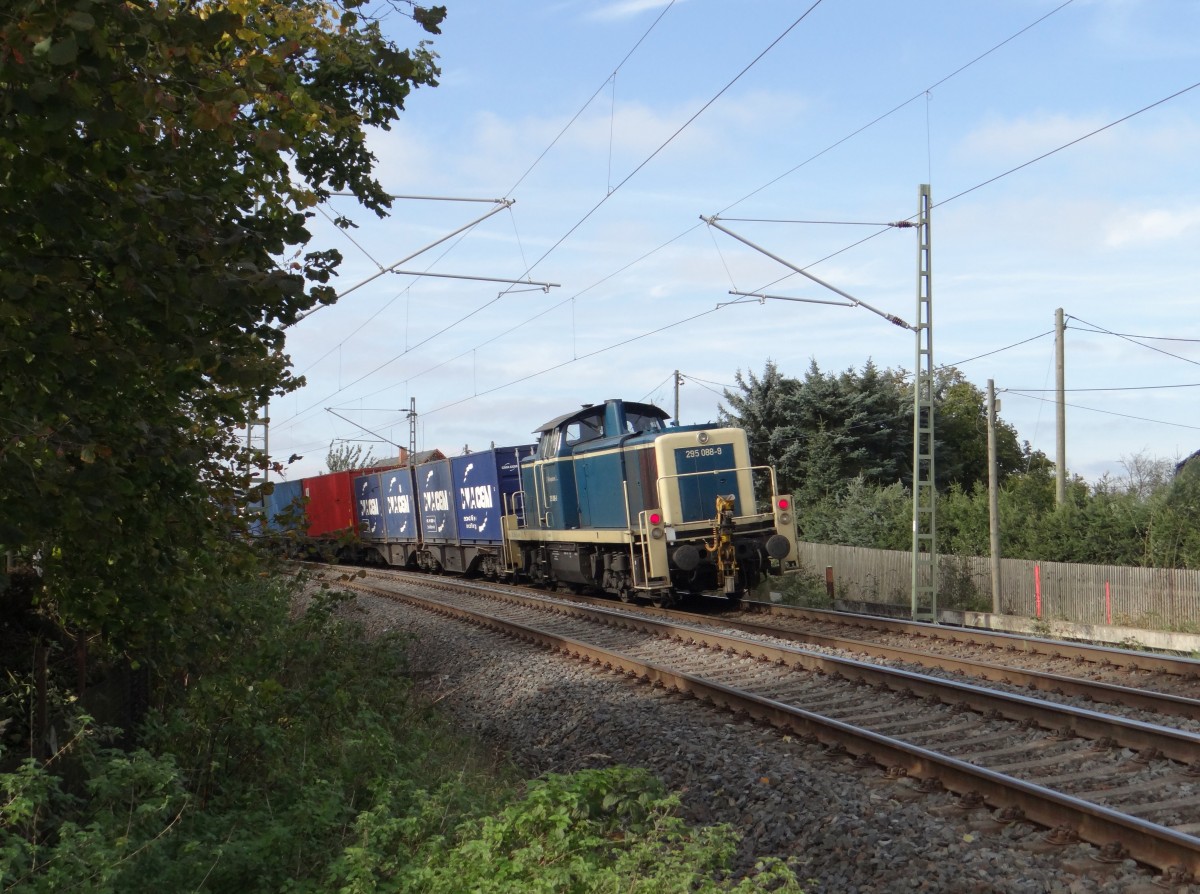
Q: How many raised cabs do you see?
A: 1